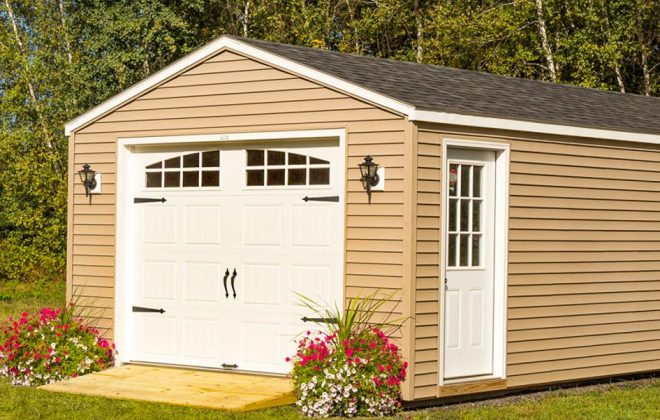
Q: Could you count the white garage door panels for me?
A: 12